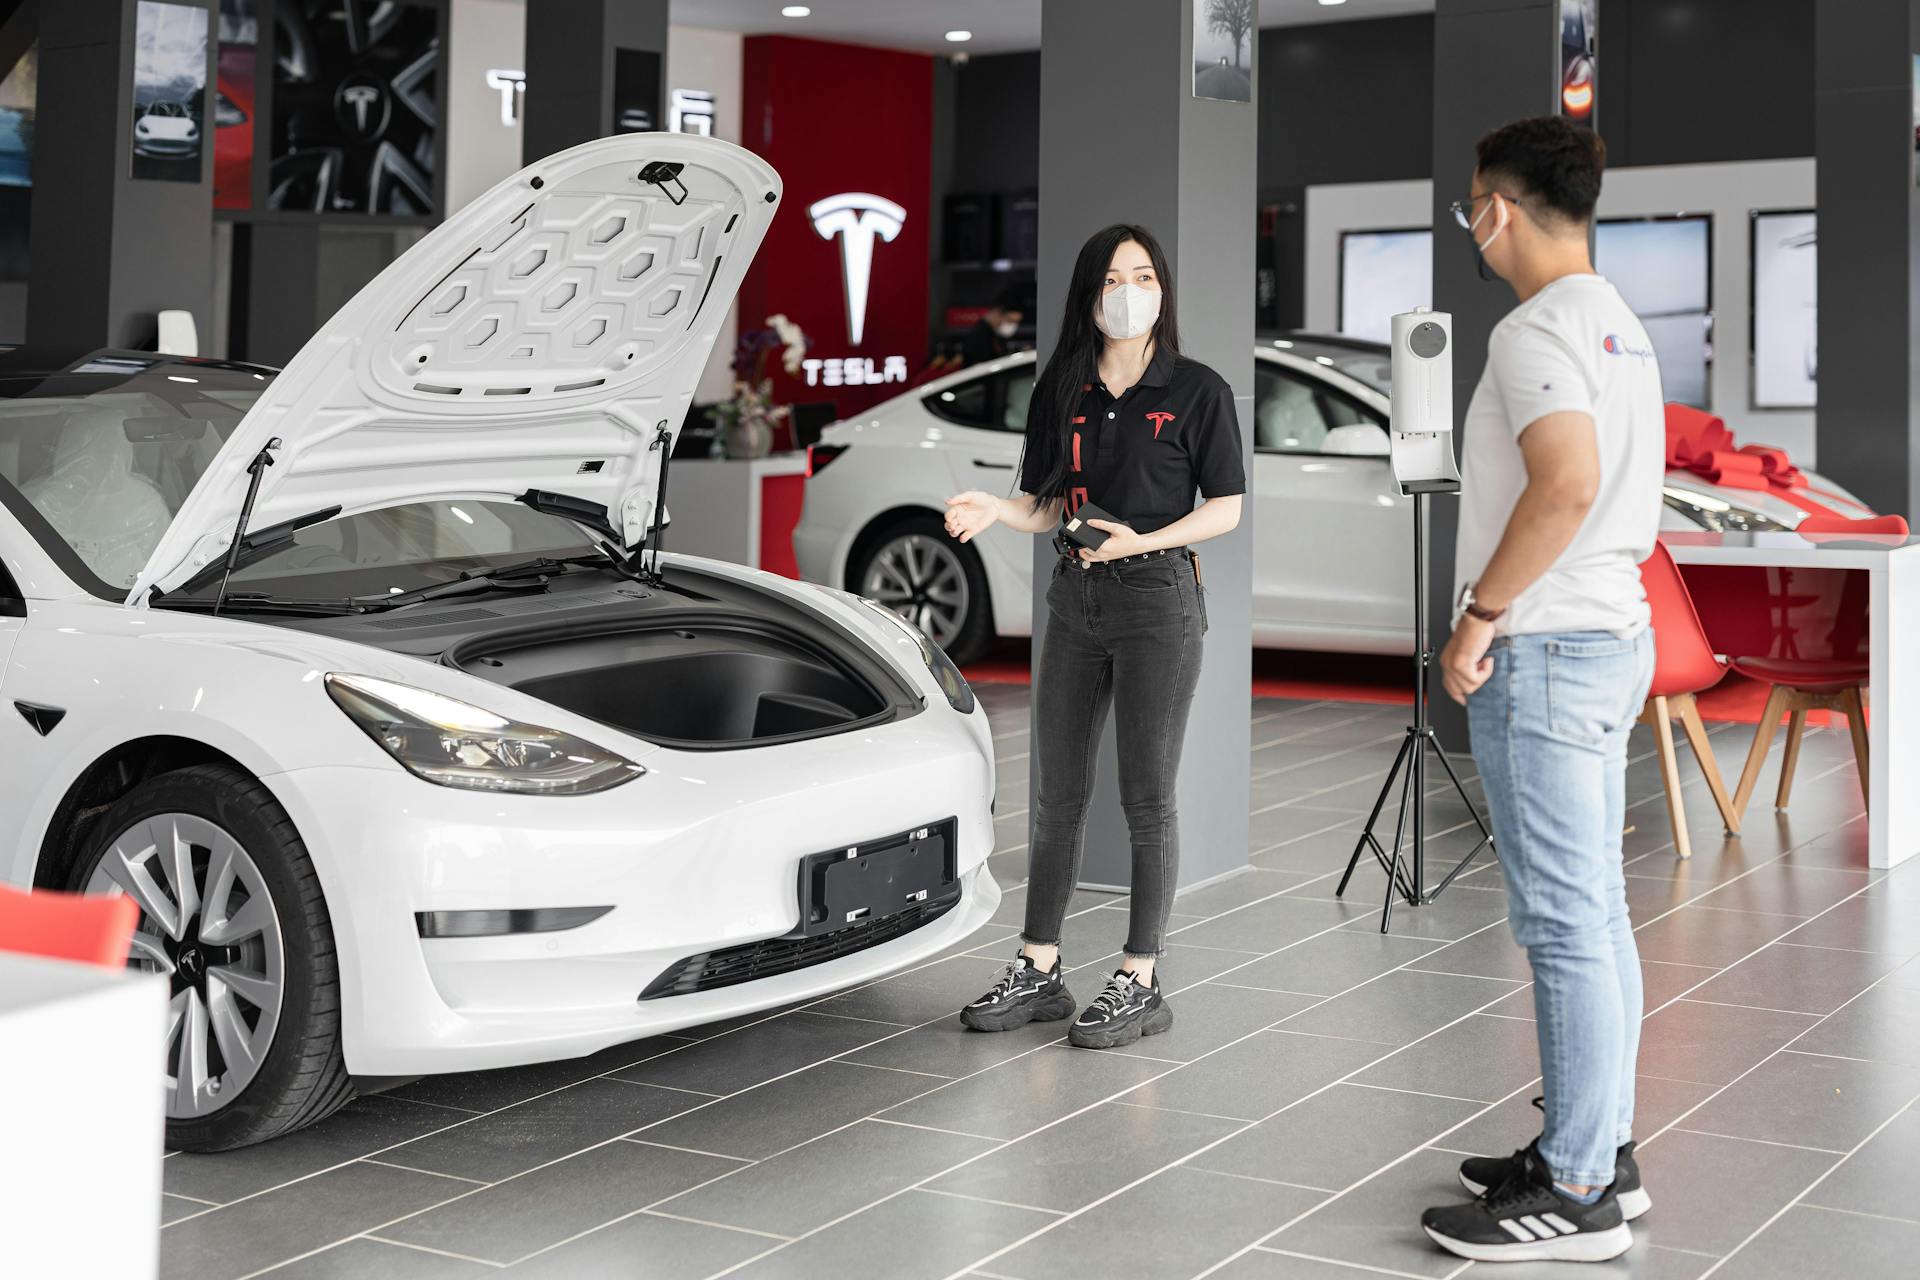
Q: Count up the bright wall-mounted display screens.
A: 3